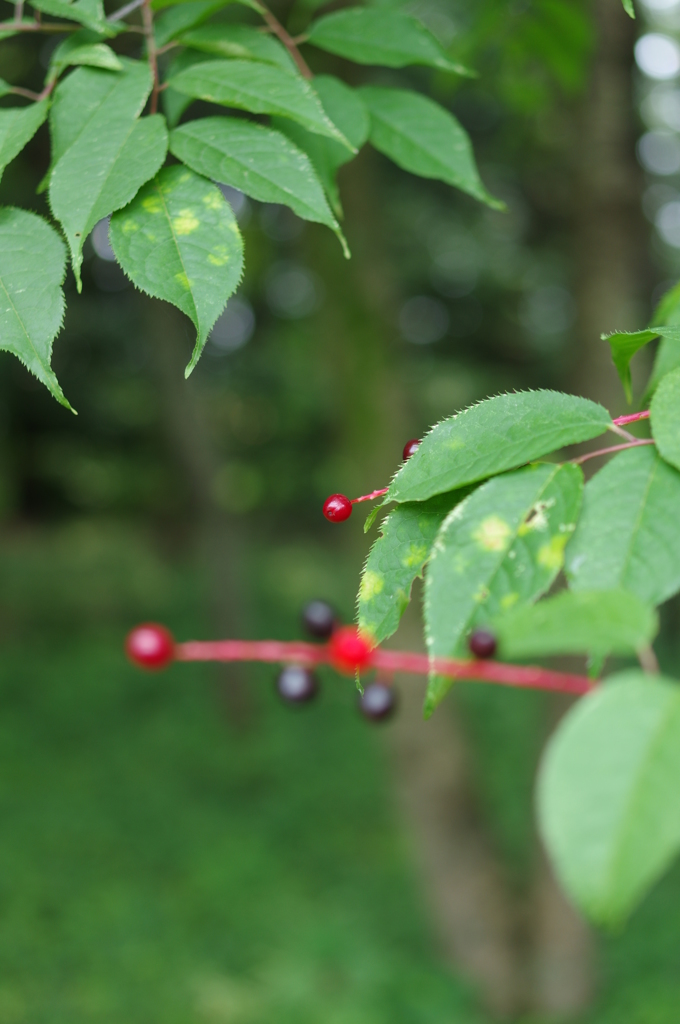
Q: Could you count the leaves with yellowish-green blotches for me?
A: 3